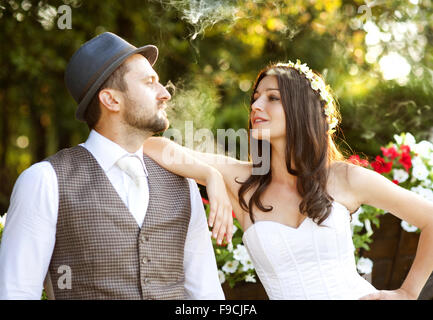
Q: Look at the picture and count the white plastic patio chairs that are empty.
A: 0